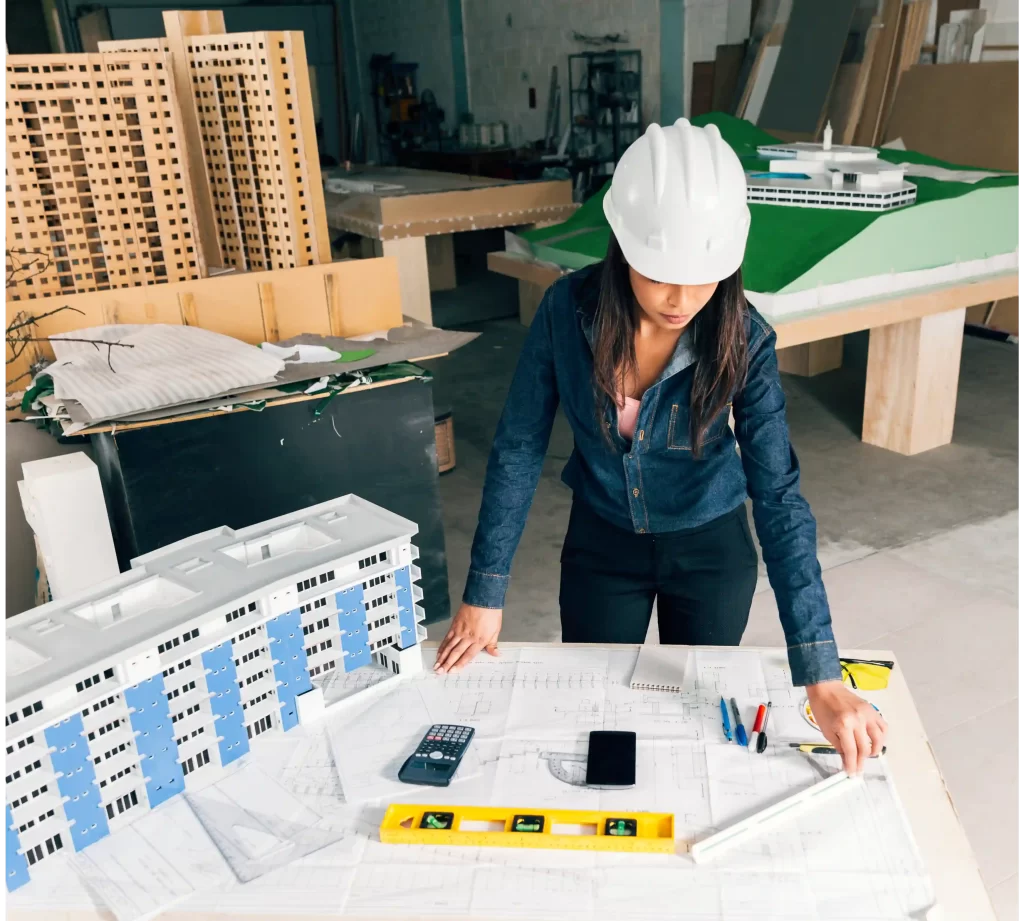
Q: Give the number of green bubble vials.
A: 3